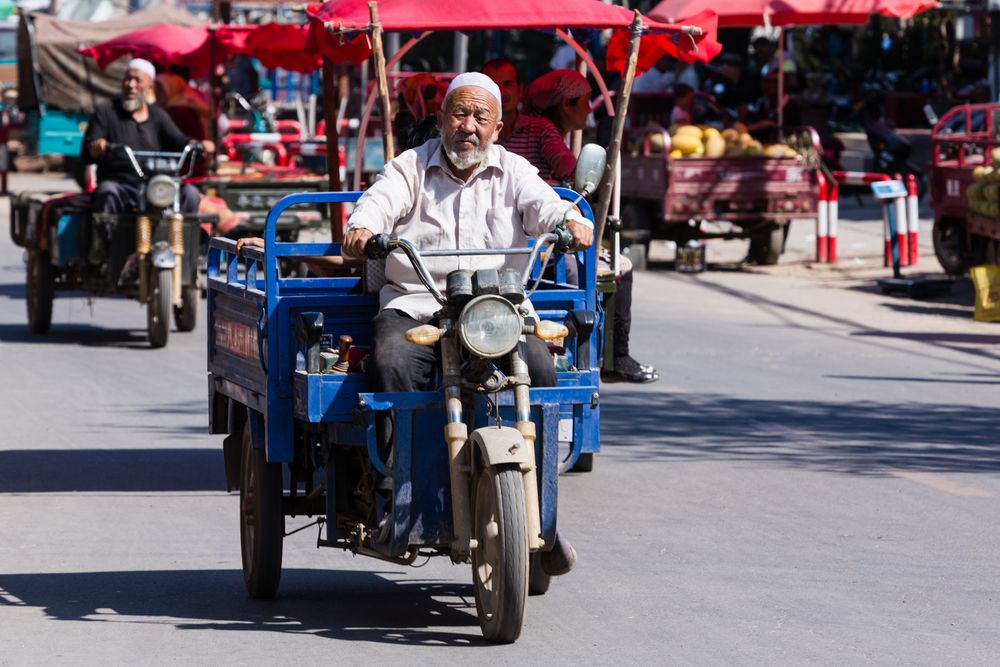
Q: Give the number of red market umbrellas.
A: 3